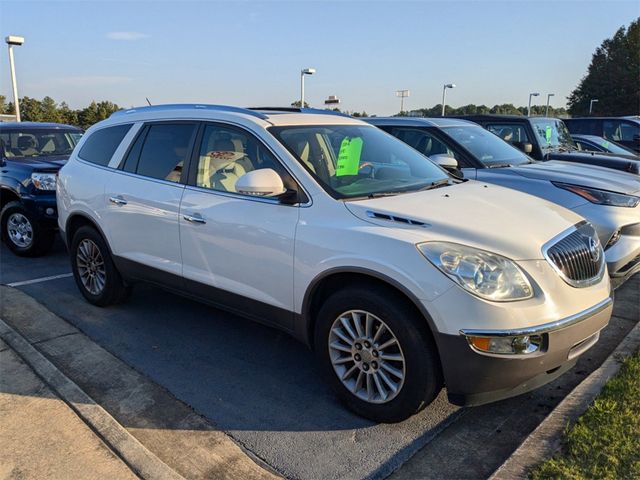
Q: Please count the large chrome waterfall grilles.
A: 1